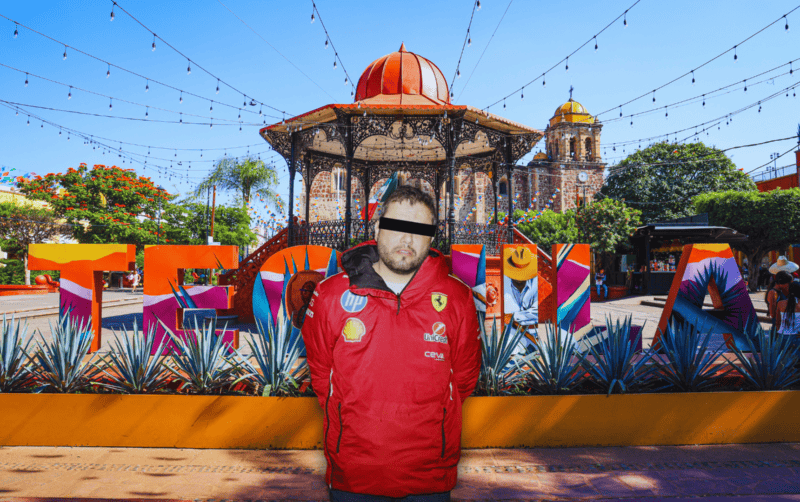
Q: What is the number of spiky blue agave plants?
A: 10